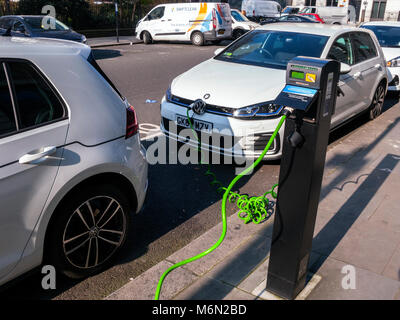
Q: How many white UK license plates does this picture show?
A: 1